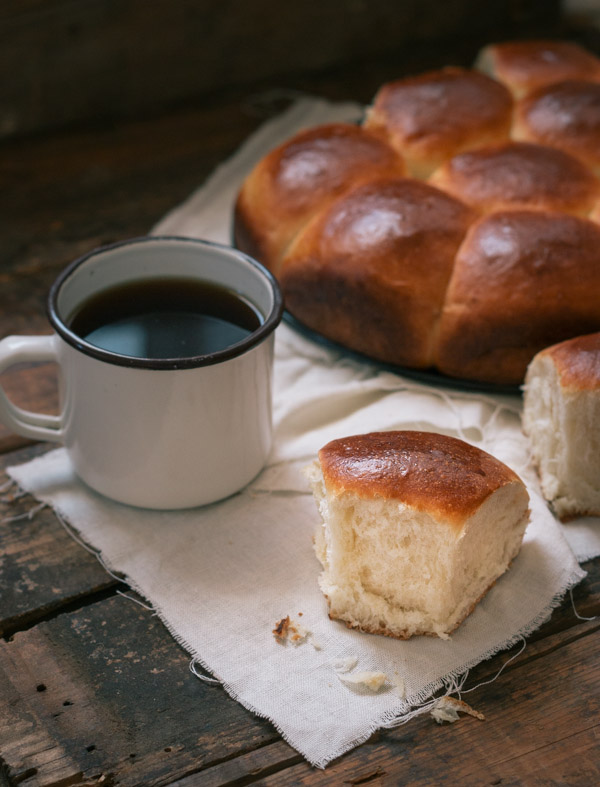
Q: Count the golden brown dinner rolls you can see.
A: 9